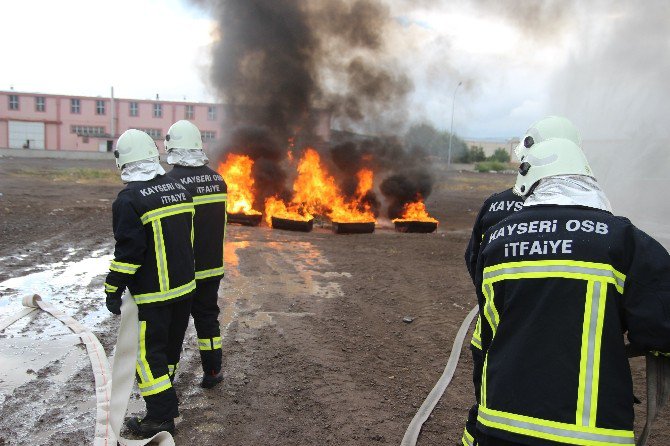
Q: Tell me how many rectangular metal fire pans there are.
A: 4